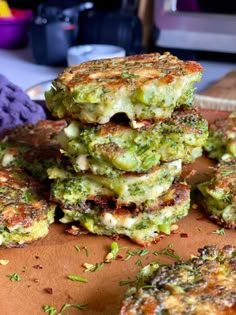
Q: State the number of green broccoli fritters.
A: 9